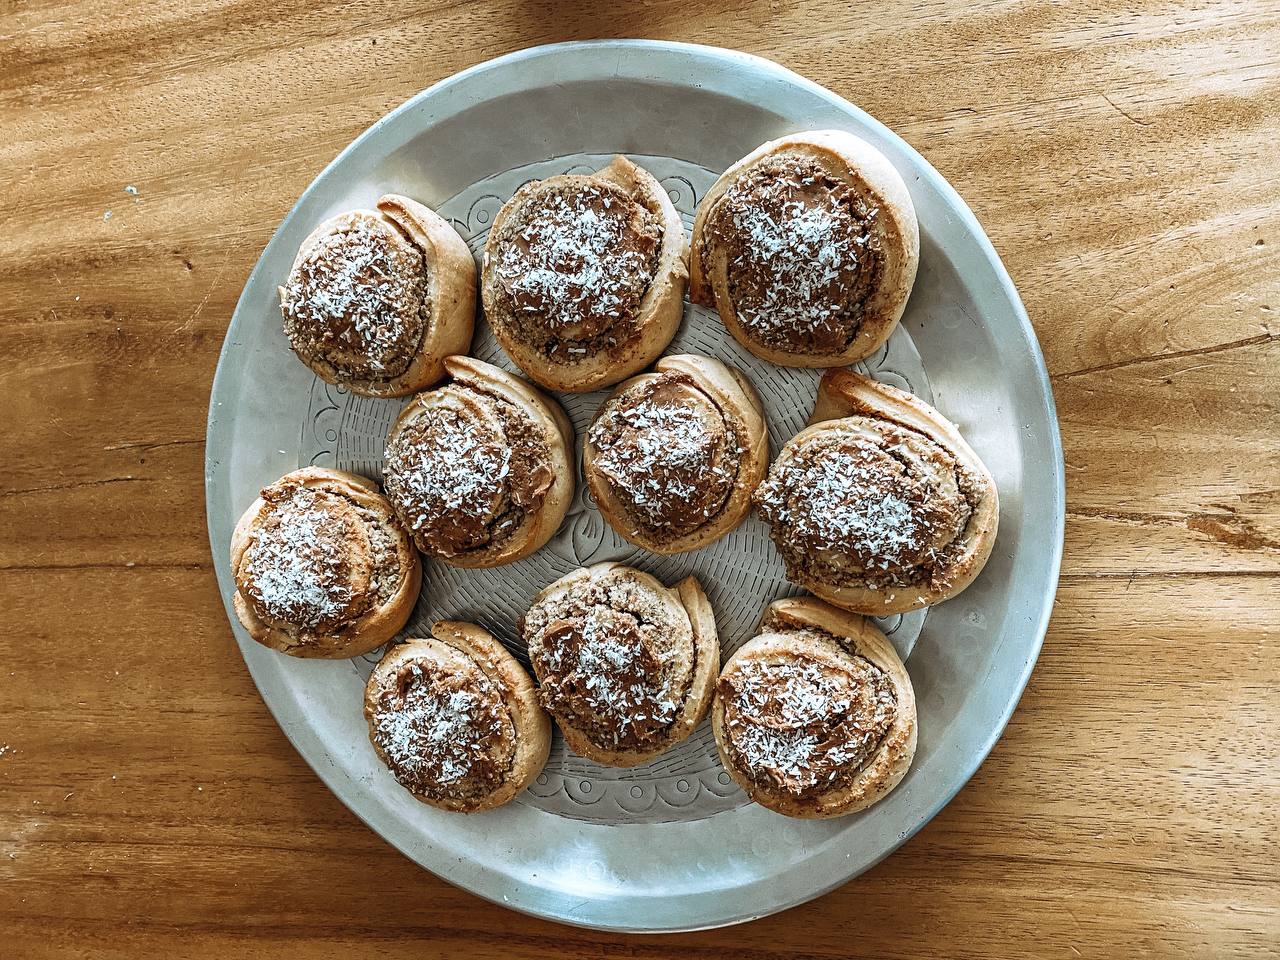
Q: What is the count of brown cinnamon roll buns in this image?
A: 10